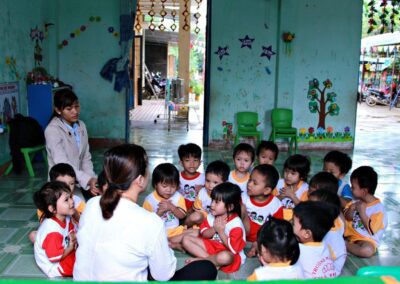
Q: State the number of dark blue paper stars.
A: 3